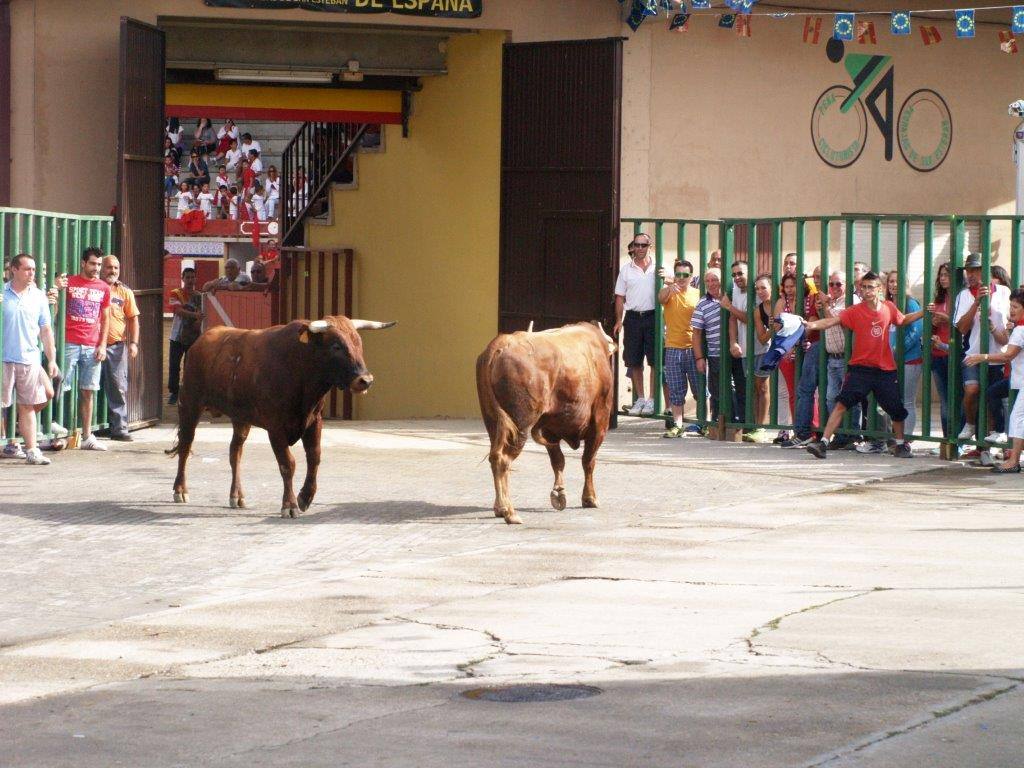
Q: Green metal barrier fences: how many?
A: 2